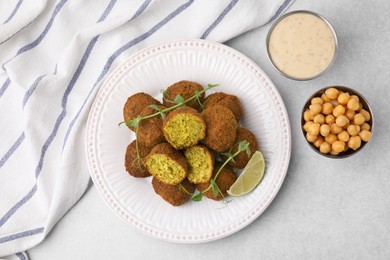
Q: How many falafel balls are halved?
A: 3